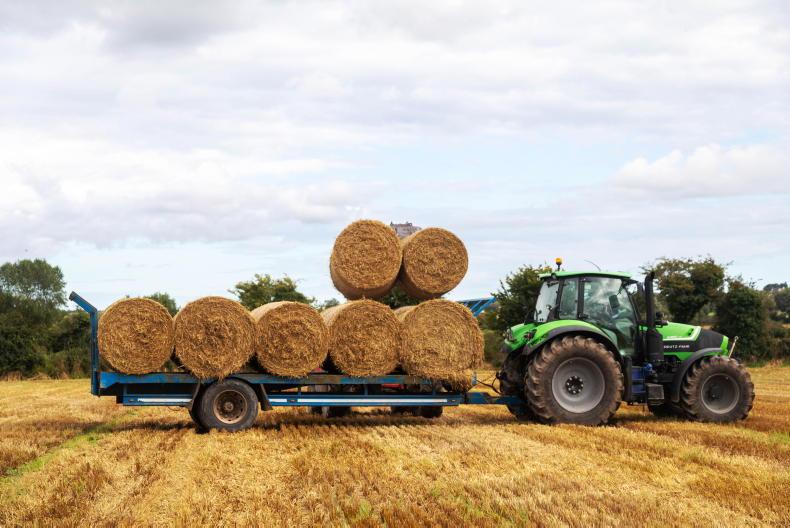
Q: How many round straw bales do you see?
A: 7